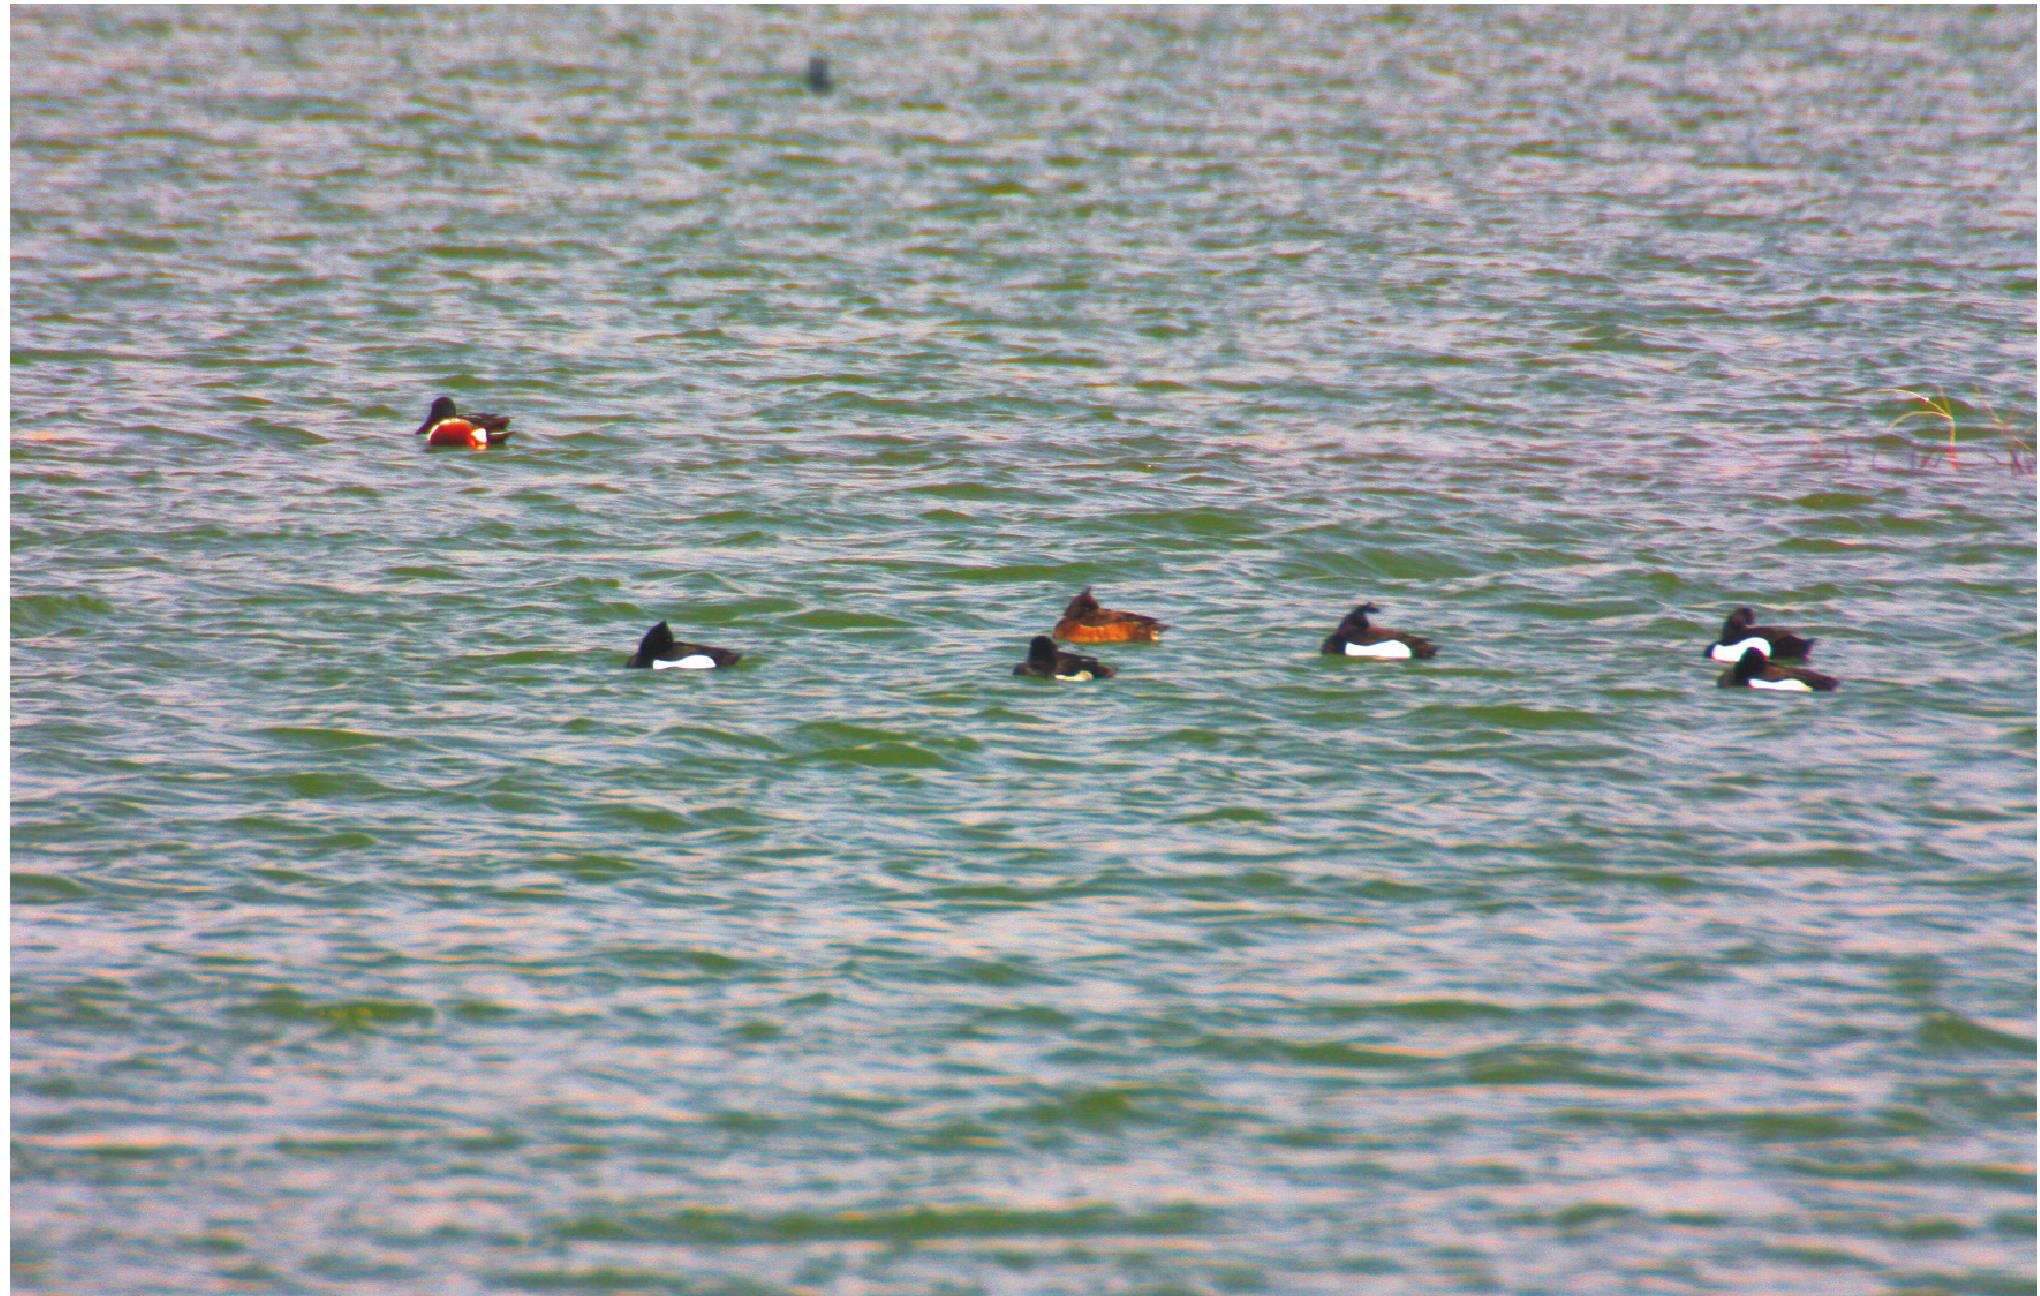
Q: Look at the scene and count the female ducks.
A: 1